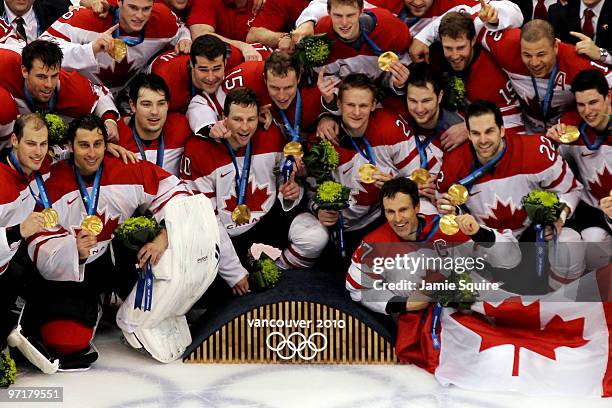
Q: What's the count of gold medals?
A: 11